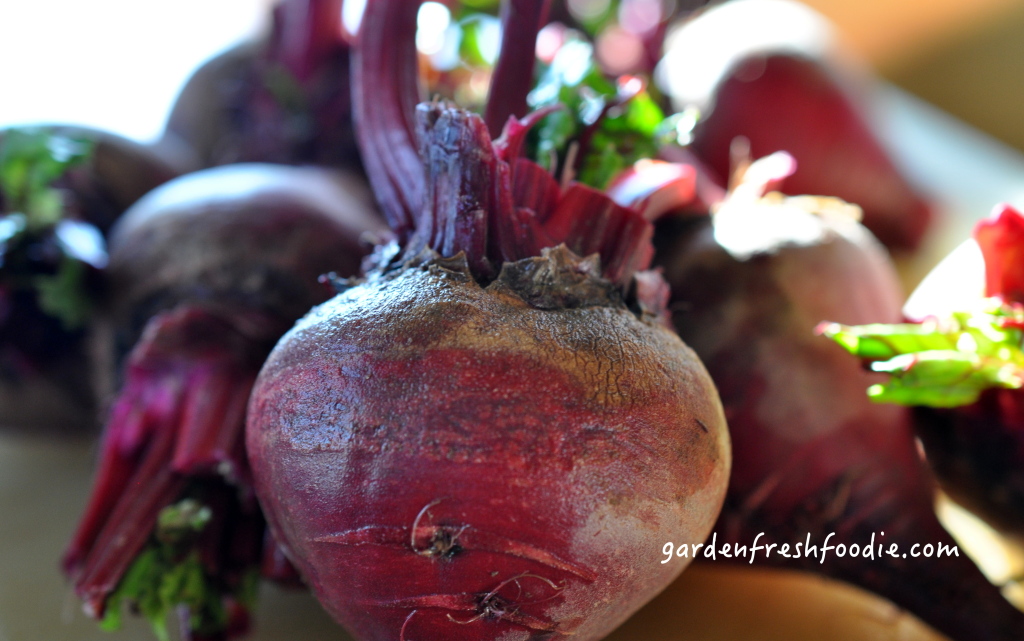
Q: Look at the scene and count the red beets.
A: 7